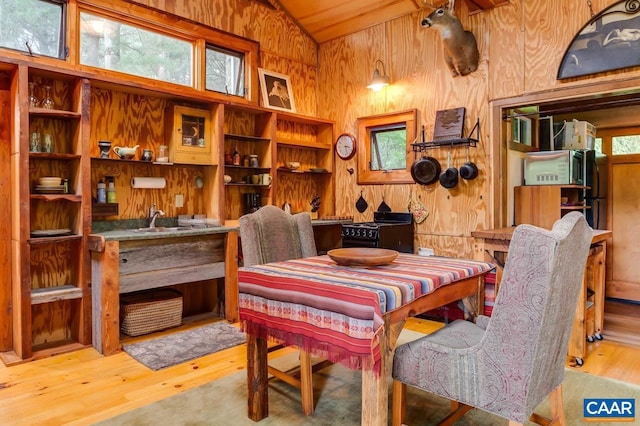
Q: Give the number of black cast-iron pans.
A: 3